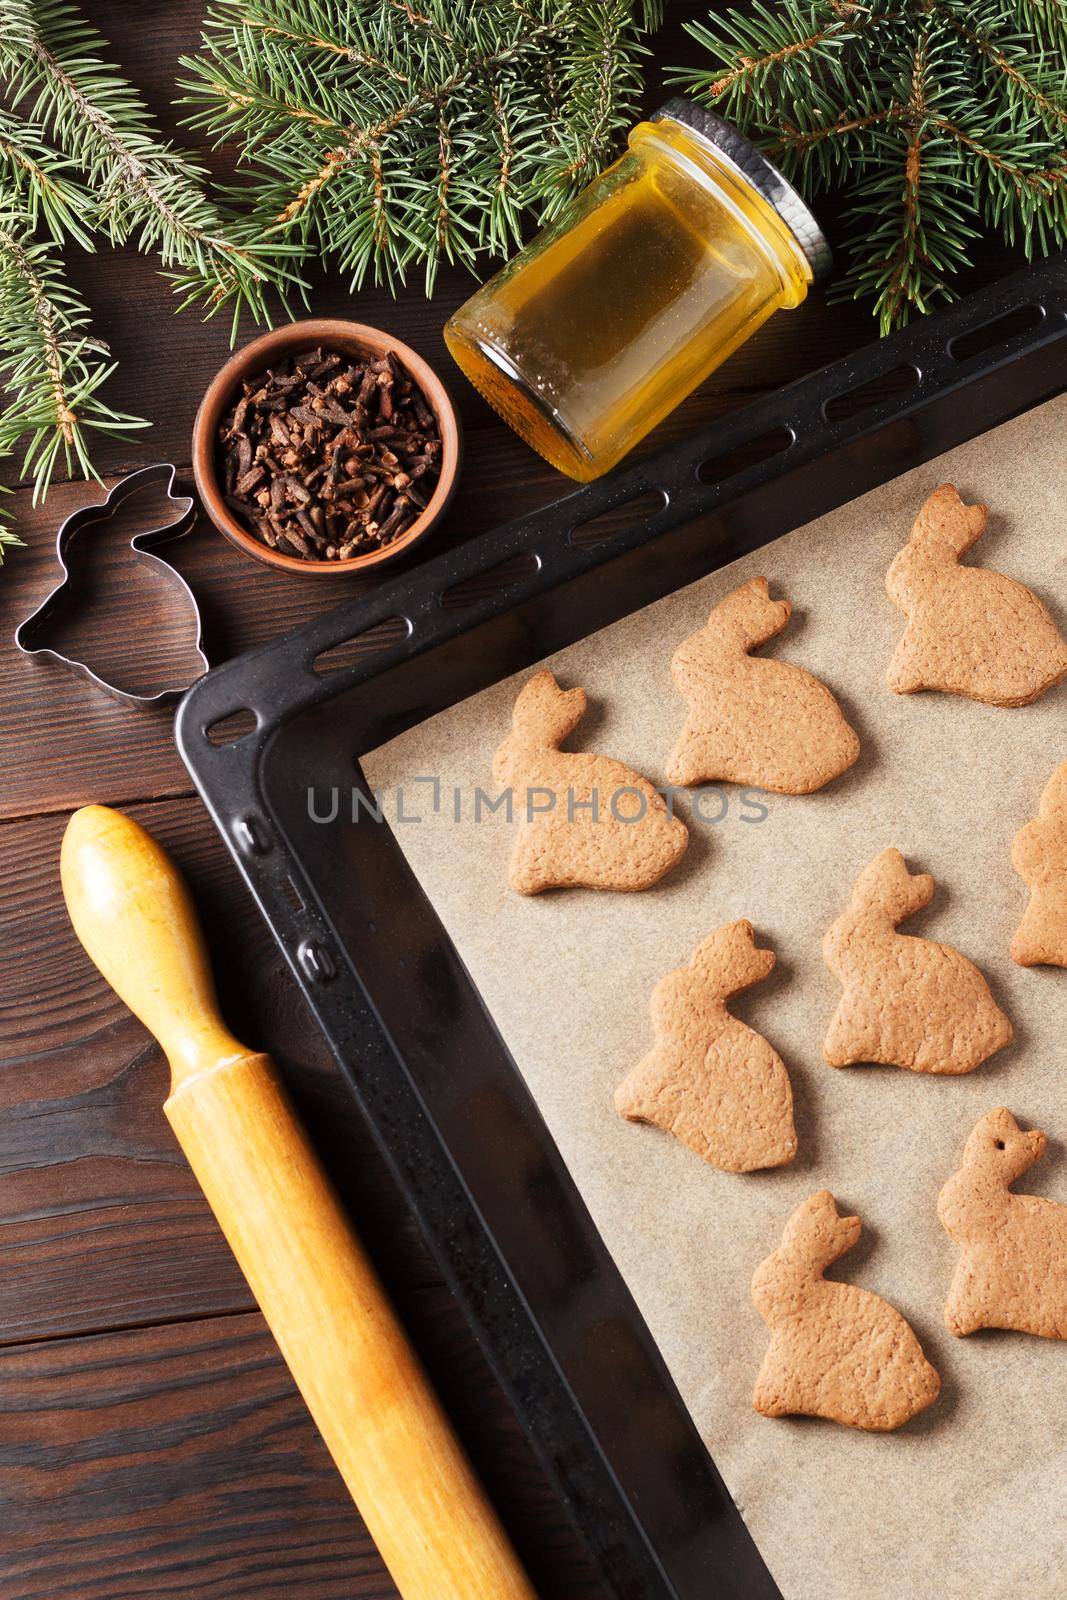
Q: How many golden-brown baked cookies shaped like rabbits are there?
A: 8